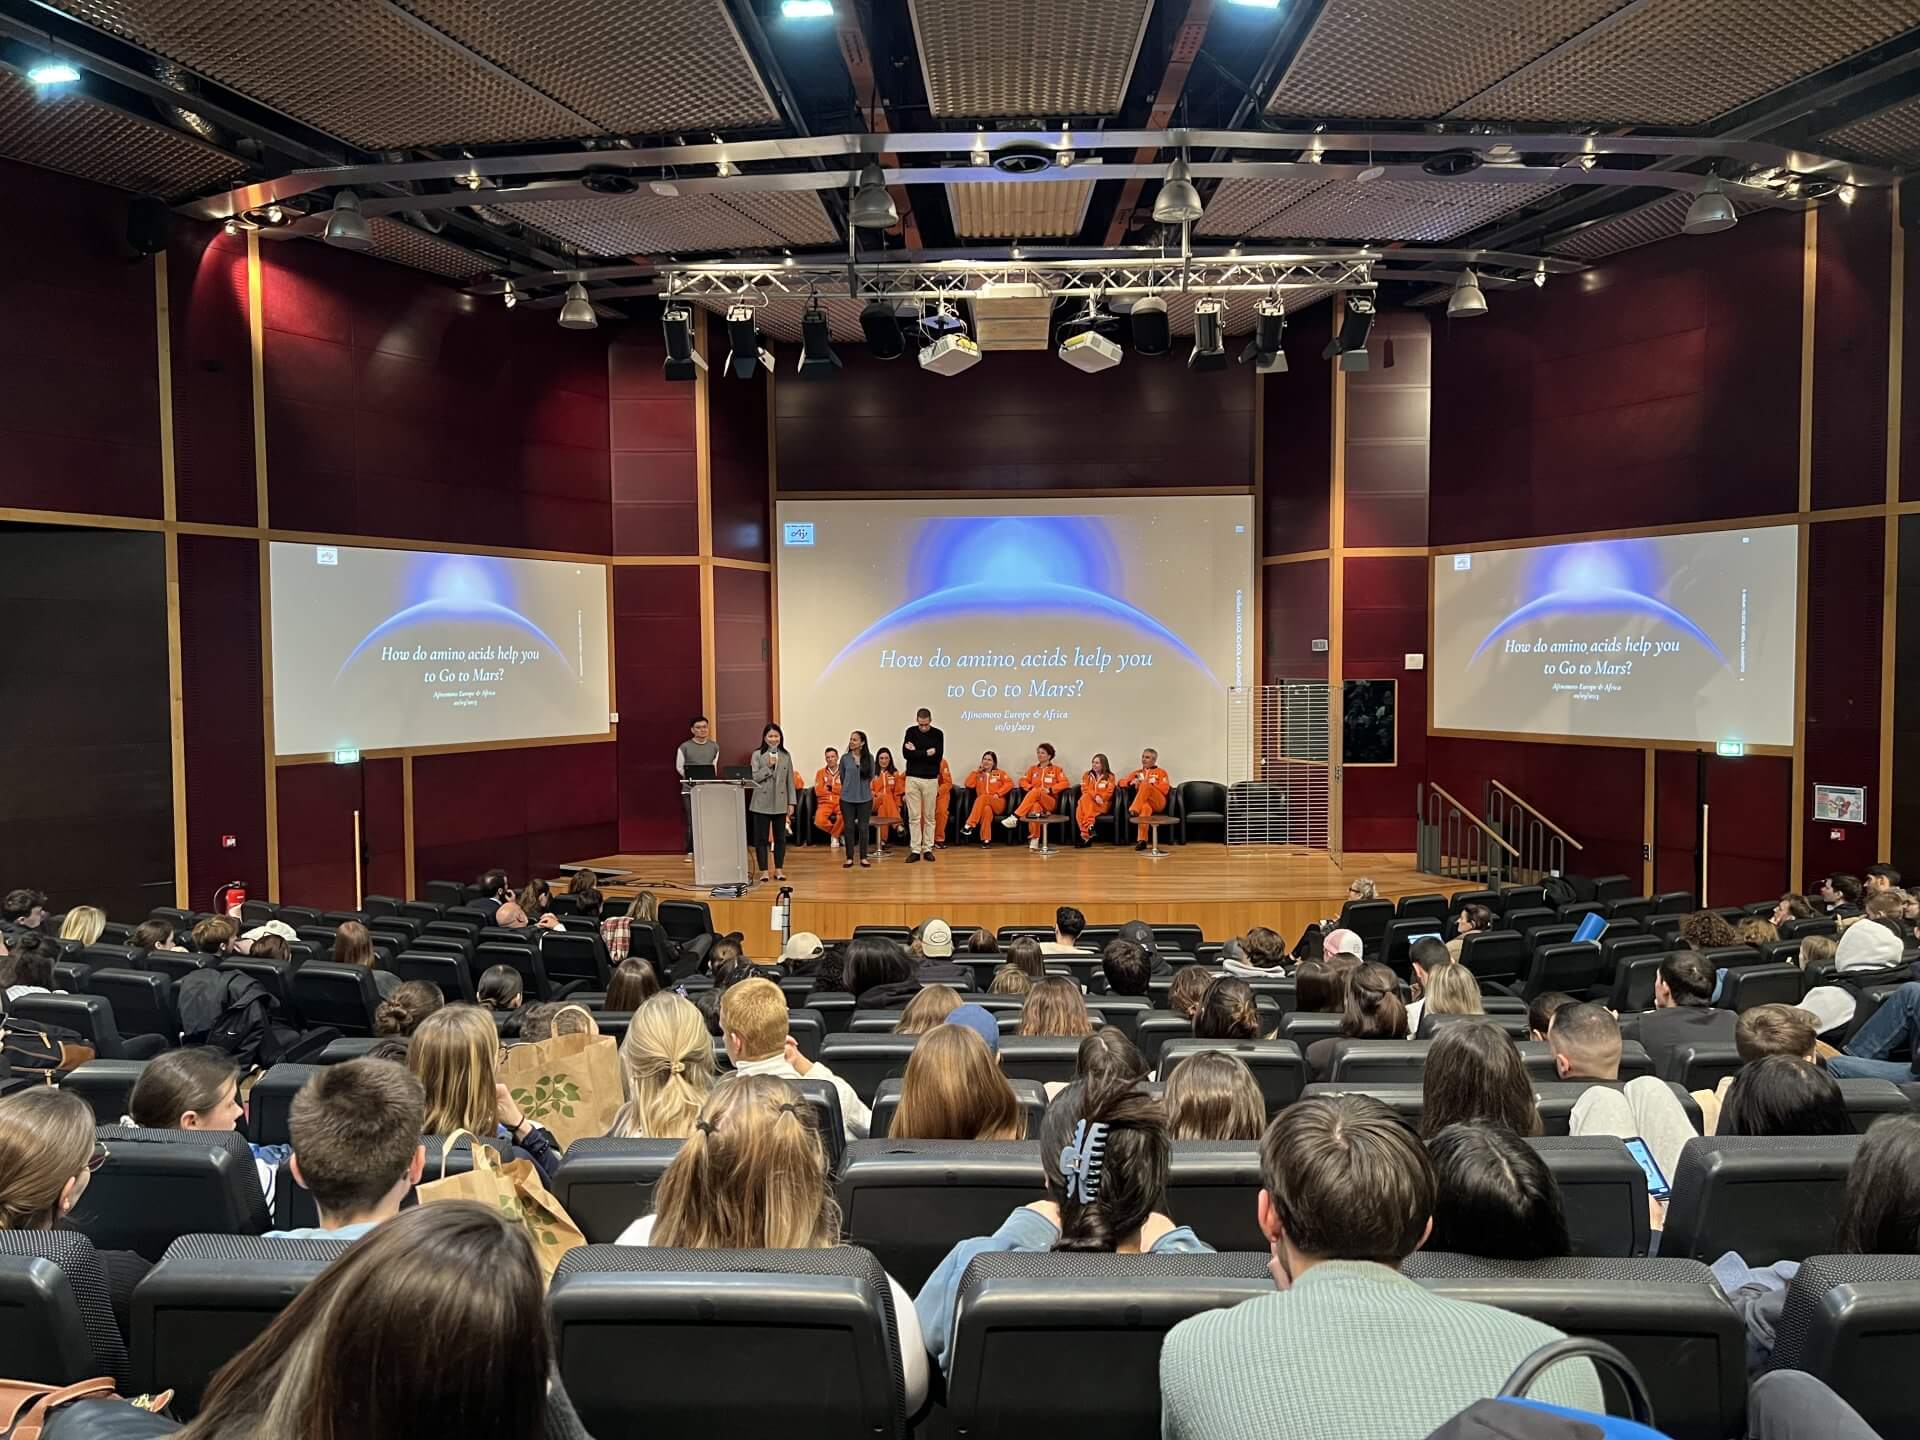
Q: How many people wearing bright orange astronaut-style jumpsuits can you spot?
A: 8